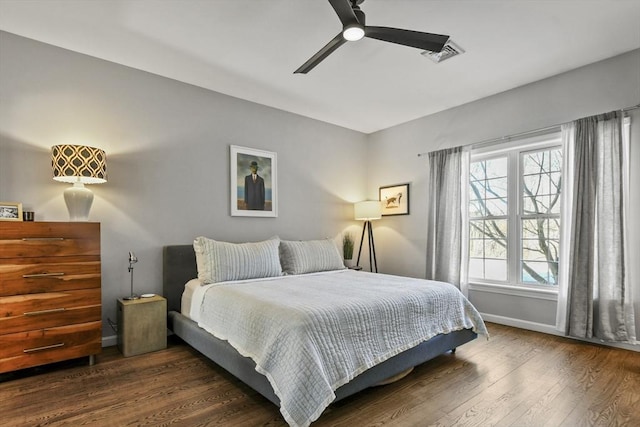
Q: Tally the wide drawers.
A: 4